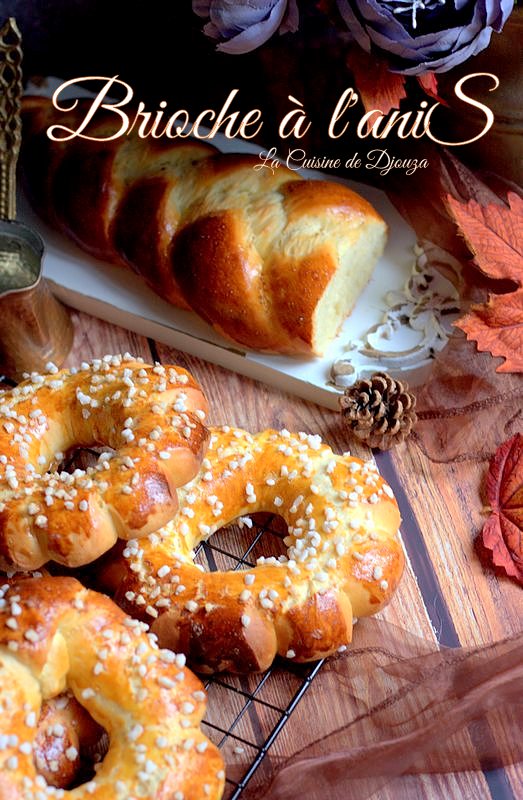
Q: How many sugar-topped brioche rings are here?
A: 3